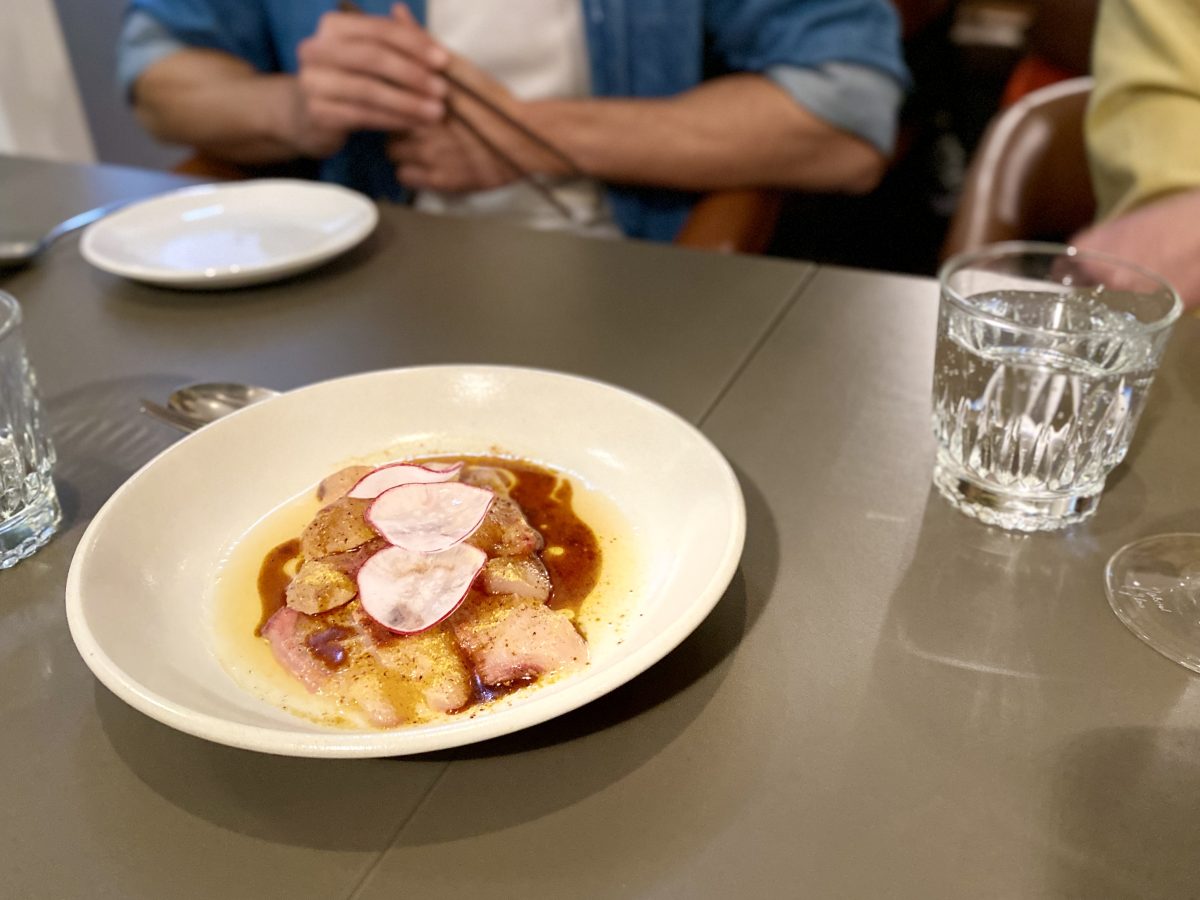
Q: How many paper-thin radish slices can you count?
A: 3